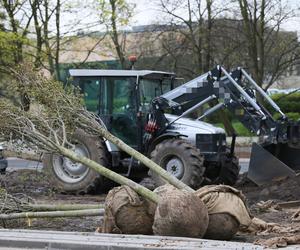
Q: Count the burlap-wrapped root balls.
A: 3